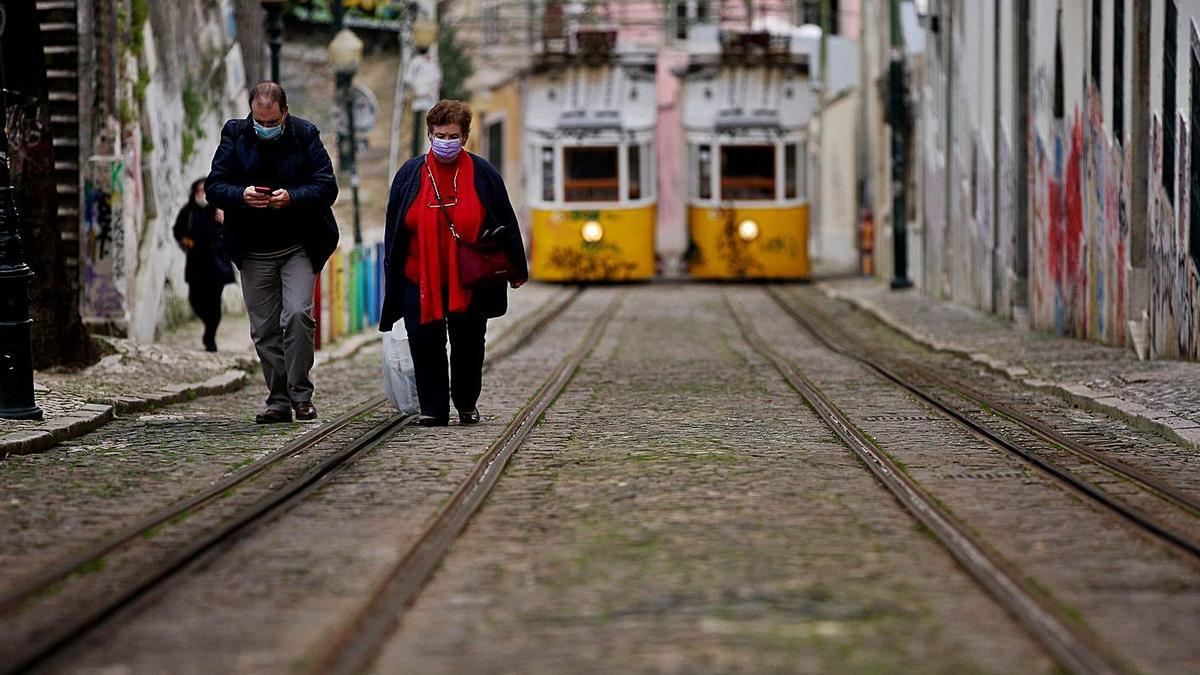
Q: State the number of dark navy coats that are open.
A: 2